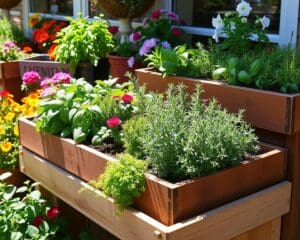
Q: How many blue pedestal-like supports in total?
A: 0